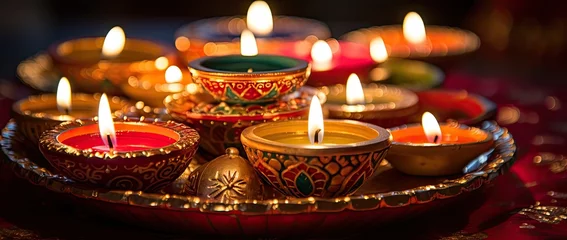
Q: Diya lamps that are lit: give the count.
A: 12